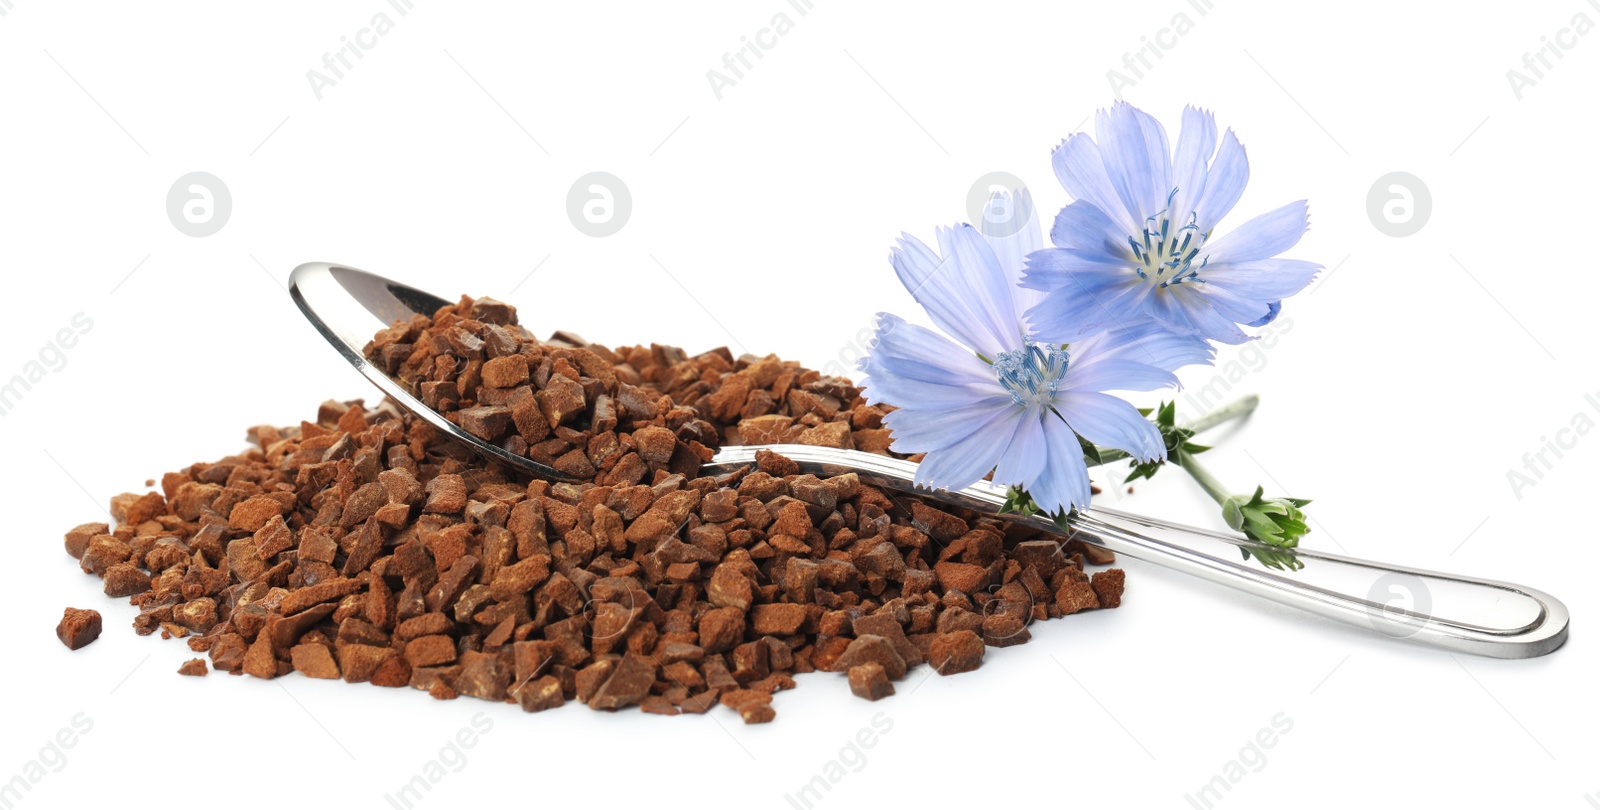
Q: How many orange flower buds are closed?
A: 0